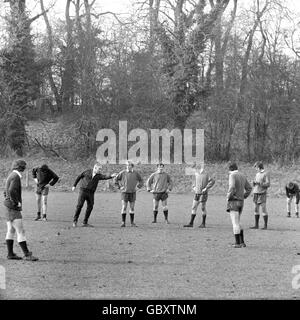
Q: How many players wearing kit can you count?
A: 8